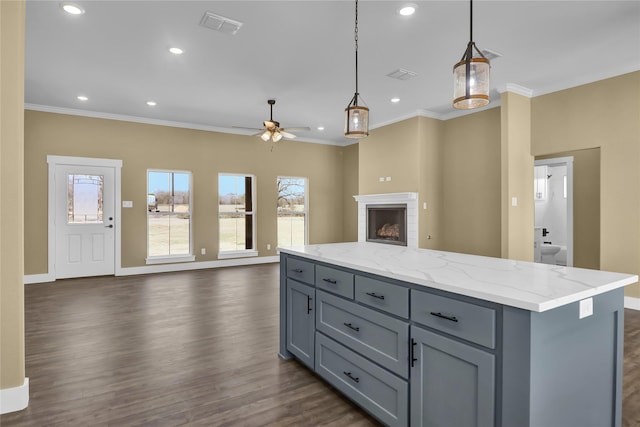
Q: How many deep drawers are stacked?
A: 2